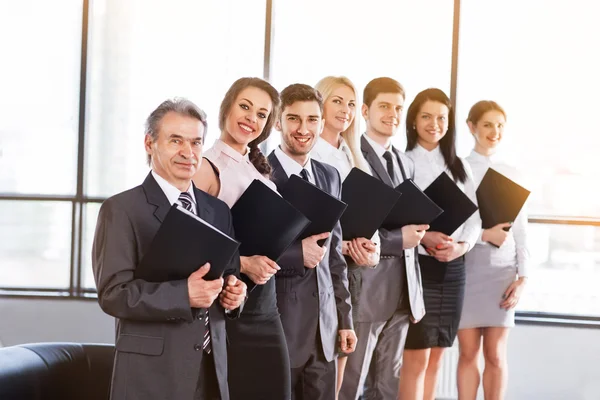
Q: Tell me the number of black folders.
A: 7